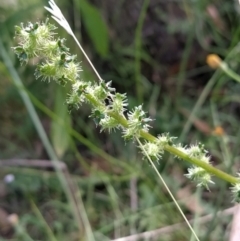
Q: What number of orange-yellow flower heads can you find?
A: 2